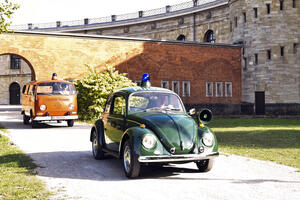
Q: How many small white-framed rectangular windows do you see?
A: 6